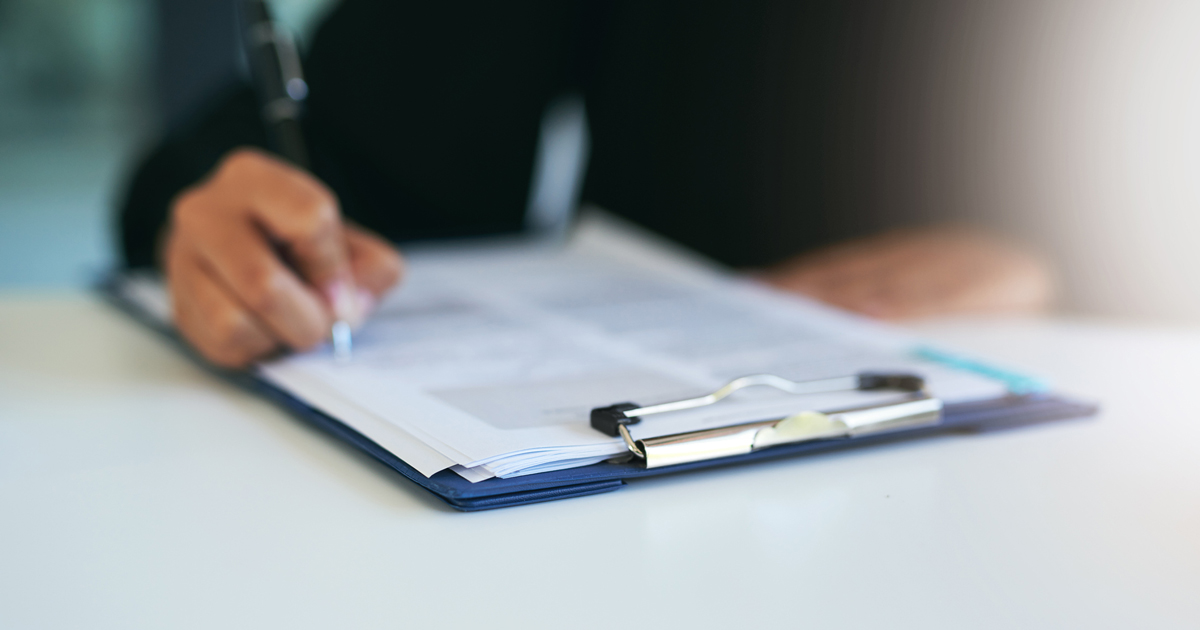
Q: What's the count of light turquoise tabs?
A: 1